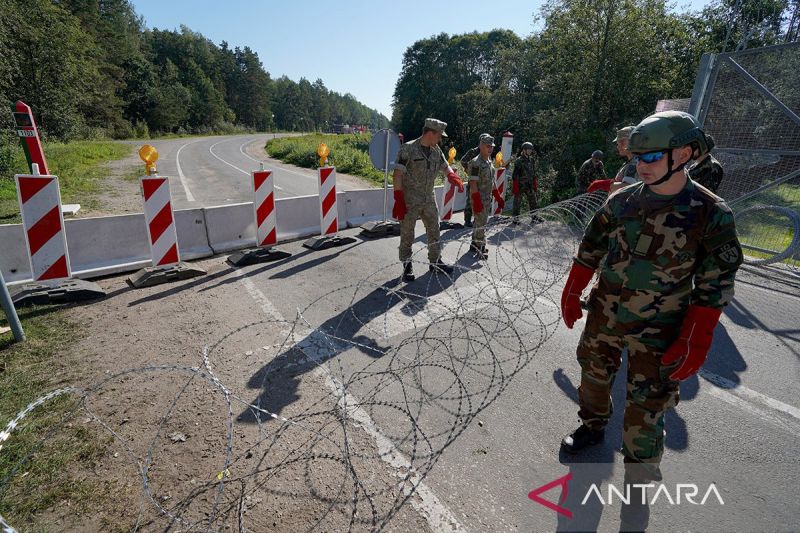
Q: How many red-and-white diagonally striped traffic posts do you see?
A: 6